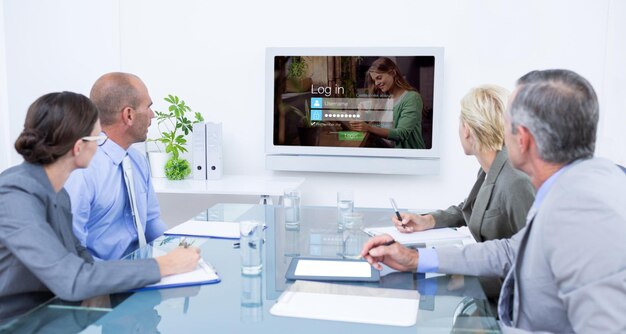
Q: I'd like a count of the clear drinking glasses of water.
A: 4